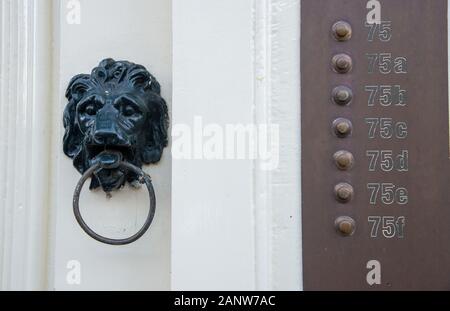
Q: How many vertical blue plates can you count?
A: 0